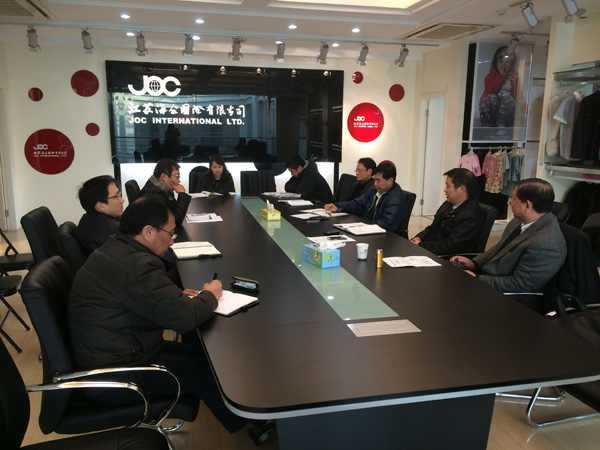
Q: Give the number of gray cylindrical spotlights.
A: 12